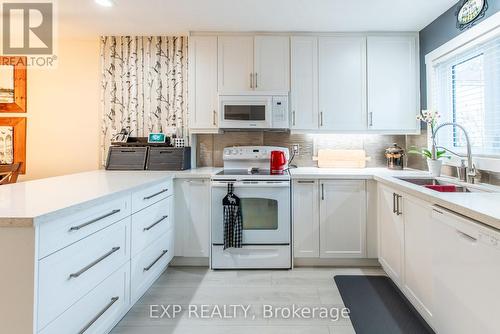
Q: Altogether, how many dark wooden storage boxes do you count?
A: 2